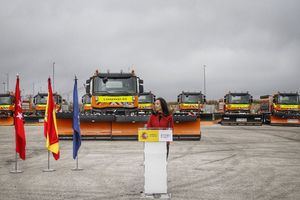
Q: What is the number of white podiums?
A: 1